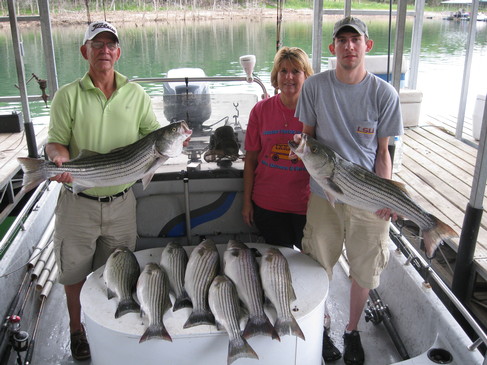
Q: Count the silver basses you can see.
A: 9